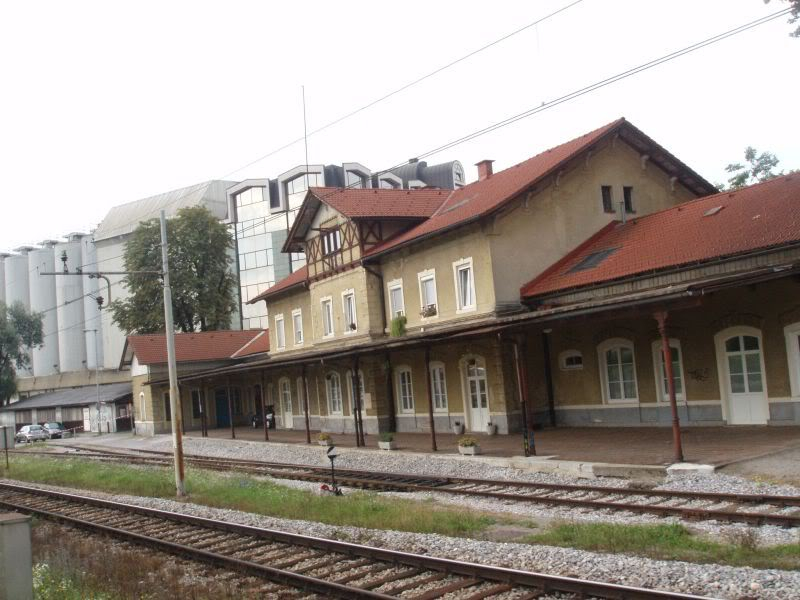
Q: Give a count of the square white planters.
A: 3